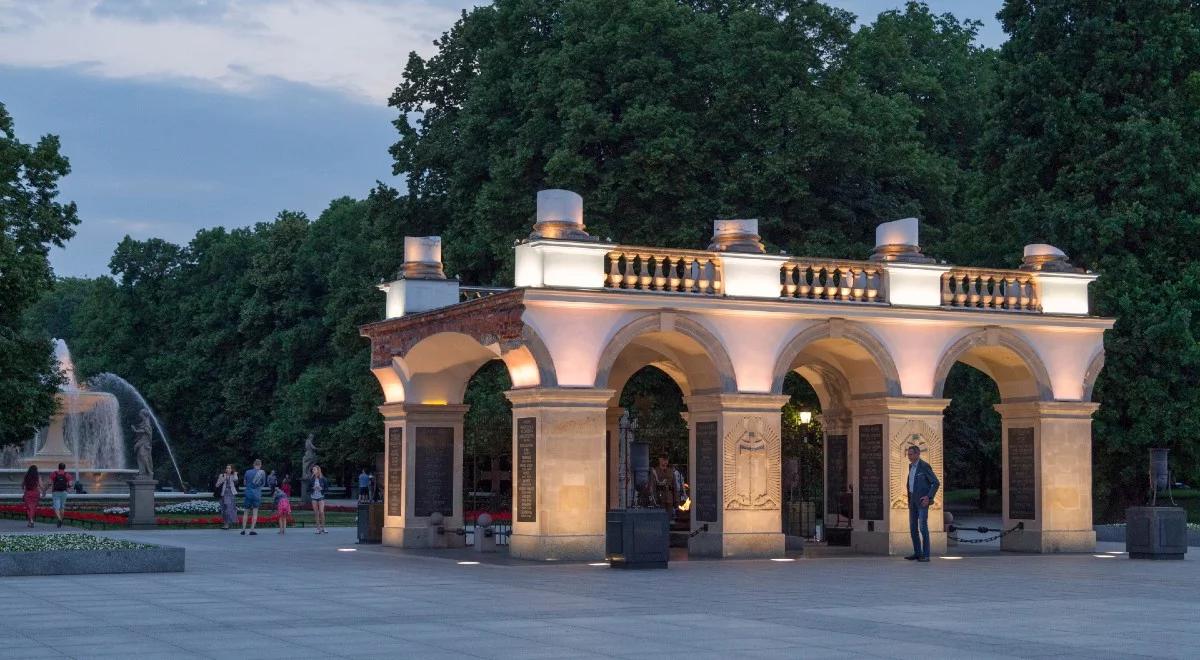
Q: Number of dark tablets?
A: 7